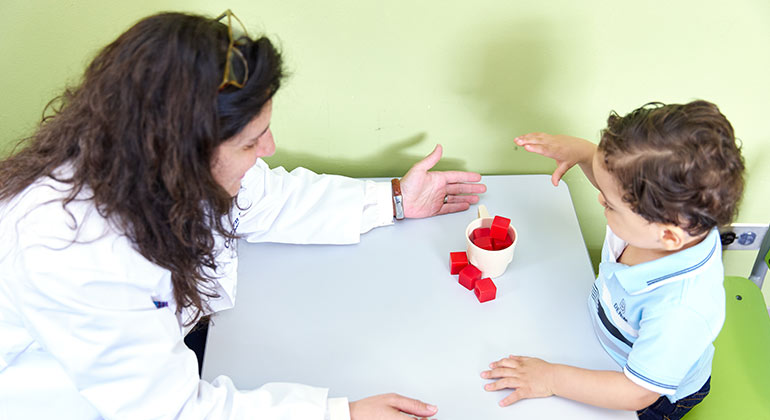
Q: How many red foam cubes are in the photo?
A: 7